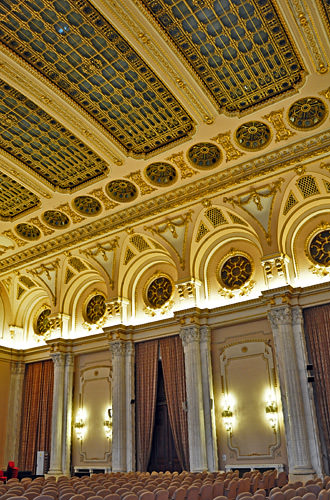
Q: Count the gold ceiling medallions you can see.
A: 8